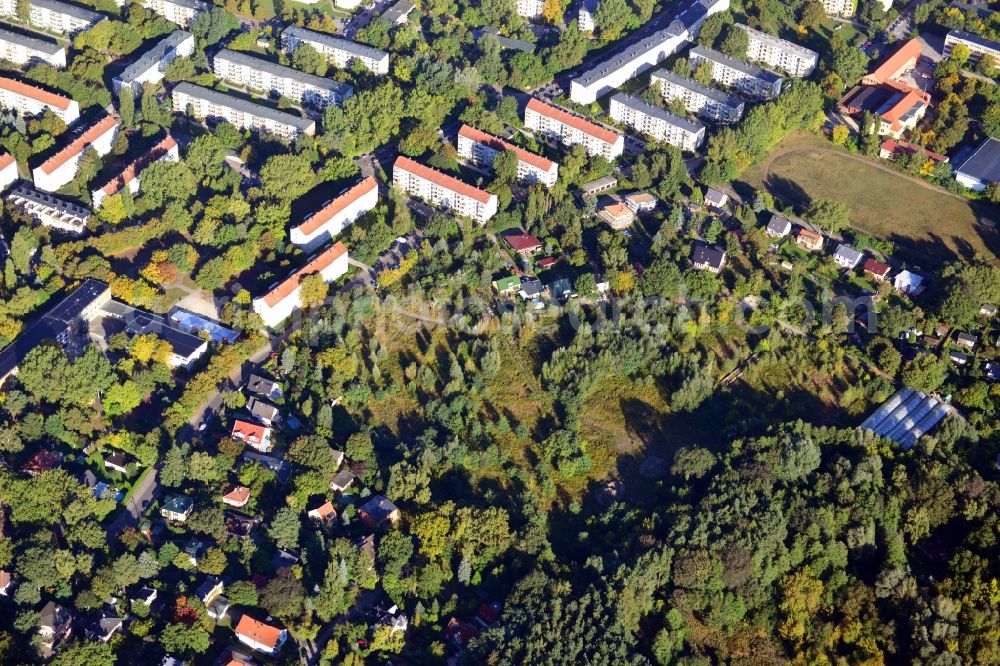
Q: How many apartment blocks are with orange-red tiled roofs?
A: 9